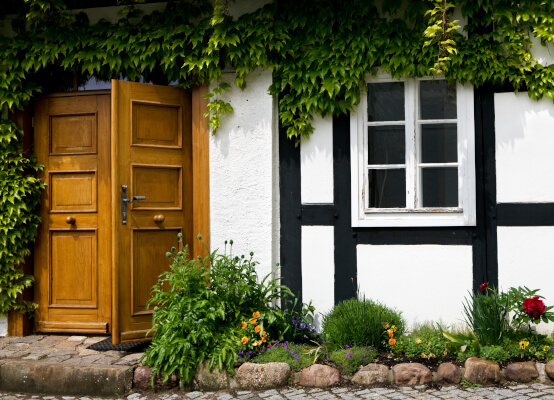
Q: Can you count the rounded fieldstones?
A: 10